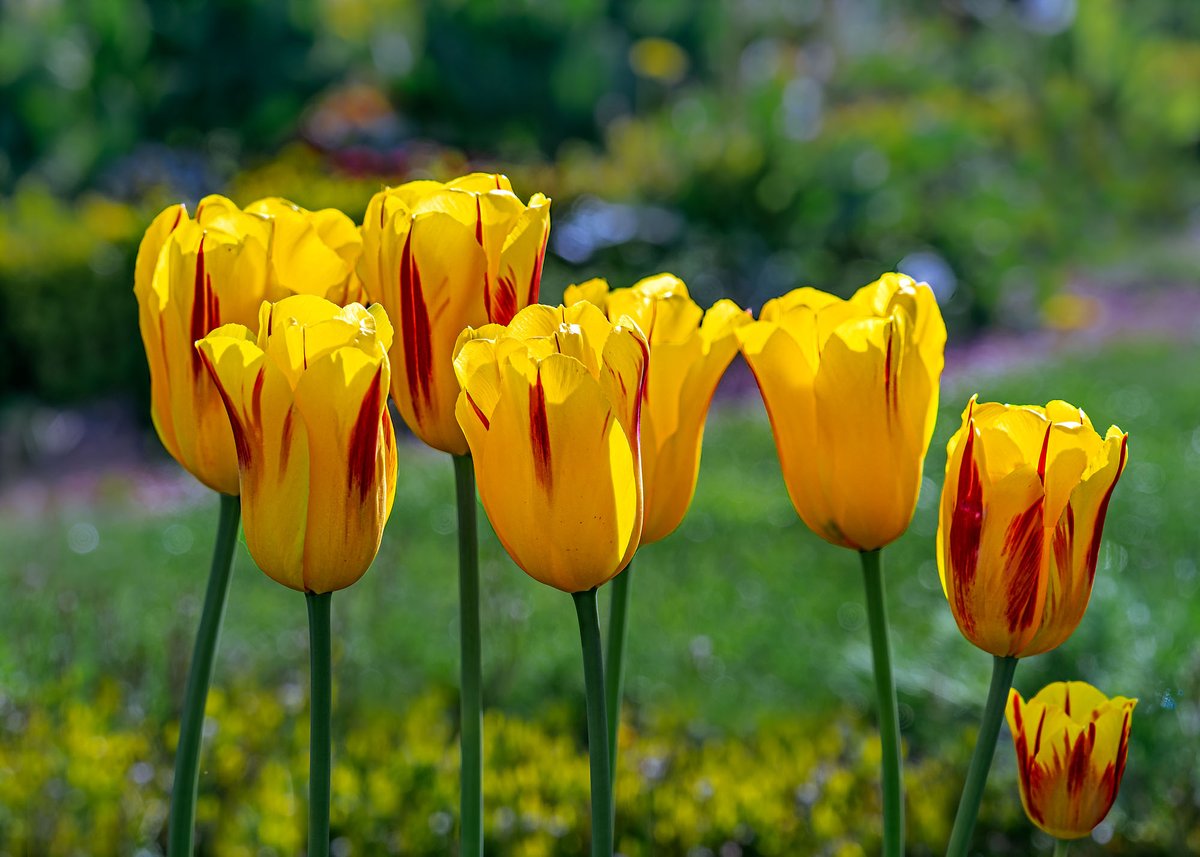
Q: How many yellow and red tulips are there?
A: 8